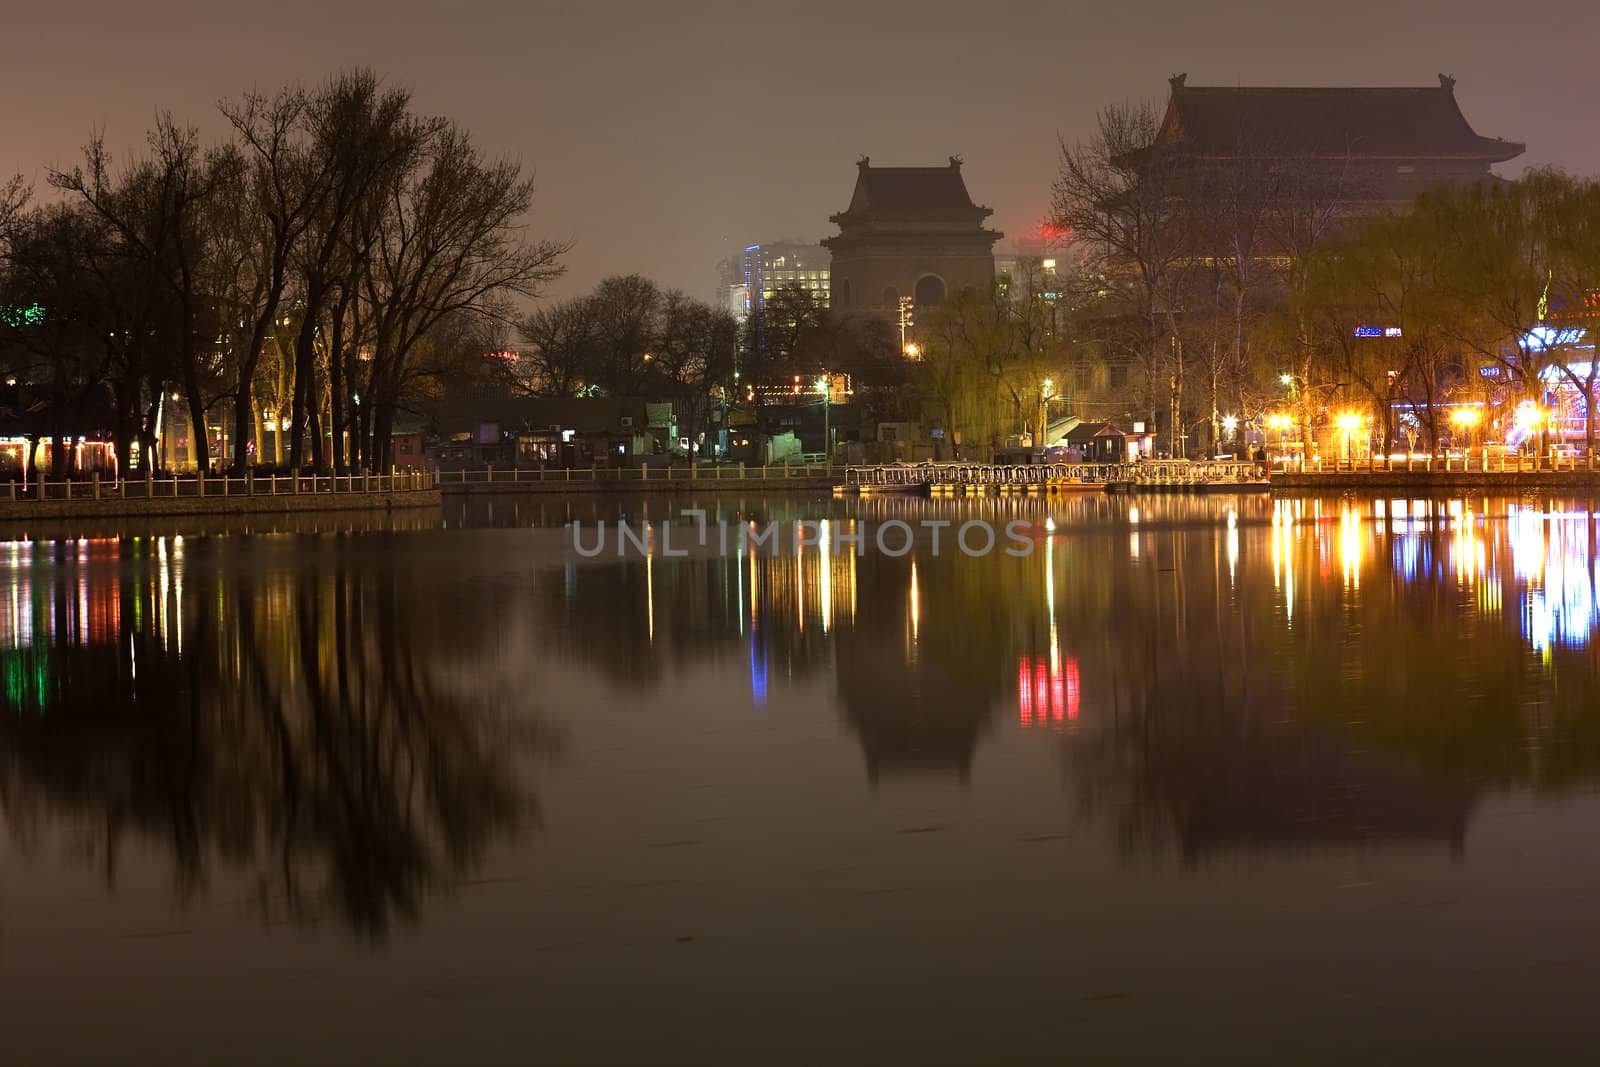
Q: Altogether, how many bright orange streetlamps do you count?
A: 4